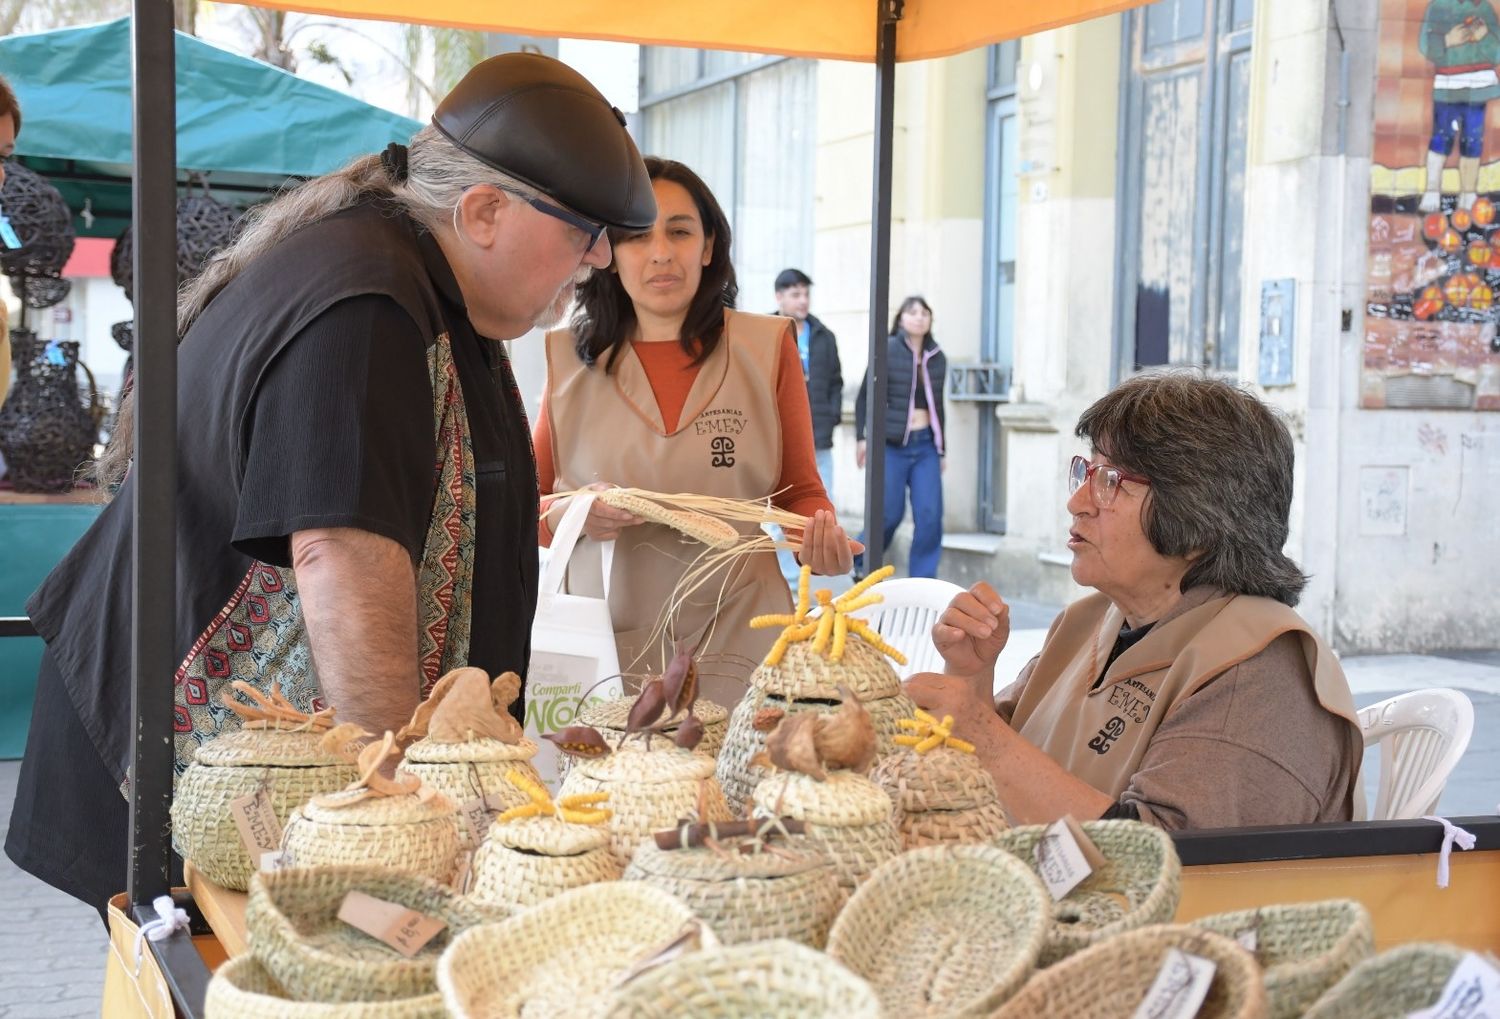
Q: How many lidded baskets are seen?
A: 10